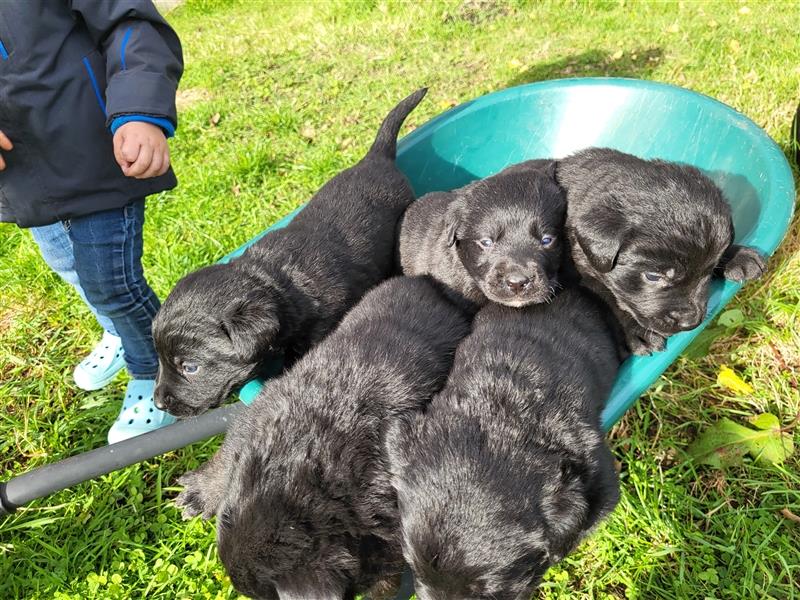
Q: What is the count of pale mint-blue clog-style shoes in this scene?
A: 2